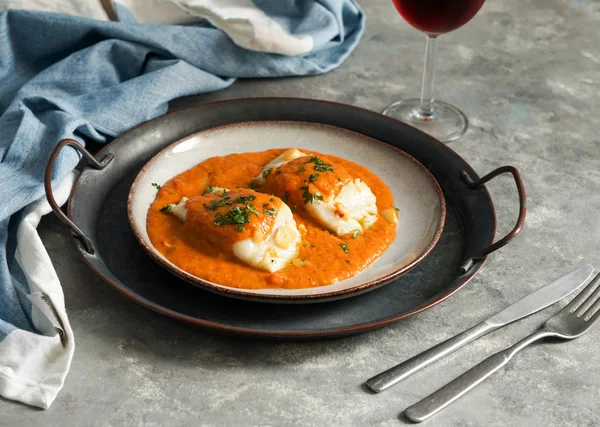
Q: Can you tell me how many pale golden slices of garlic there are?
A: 2